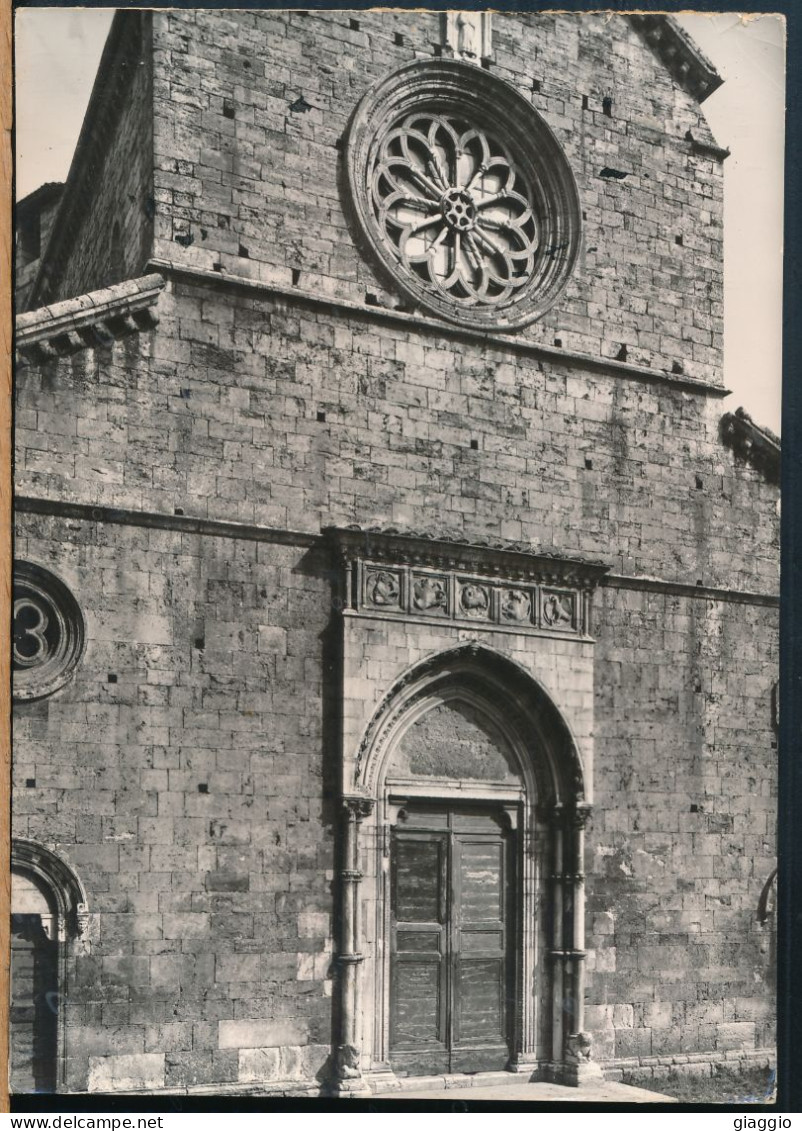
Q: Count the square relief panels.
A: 5